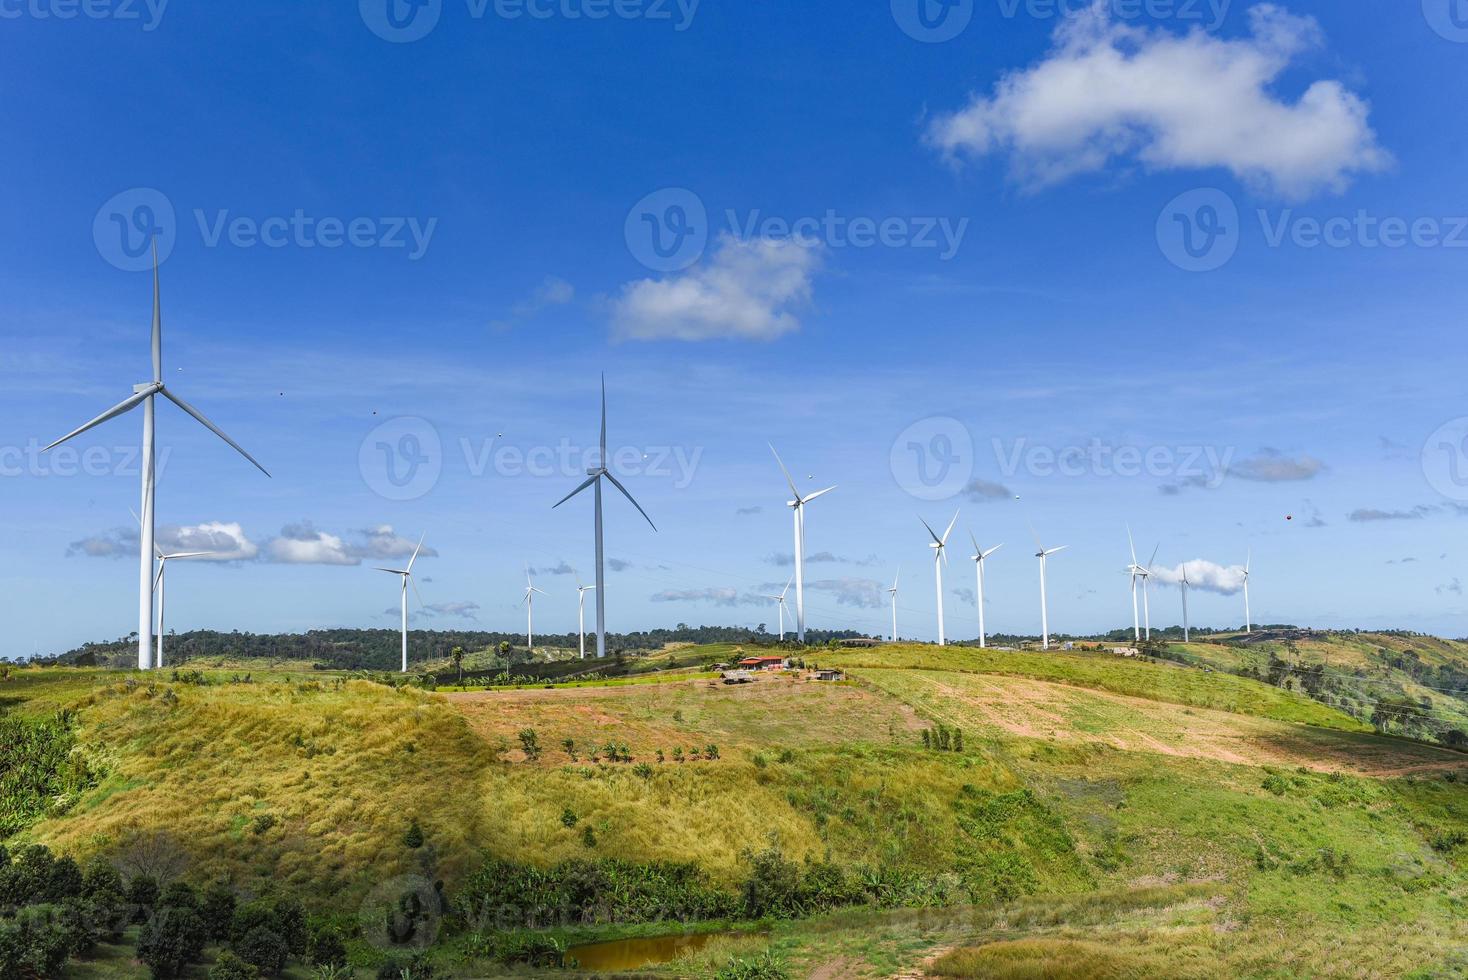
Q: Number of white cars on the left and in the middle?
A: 0